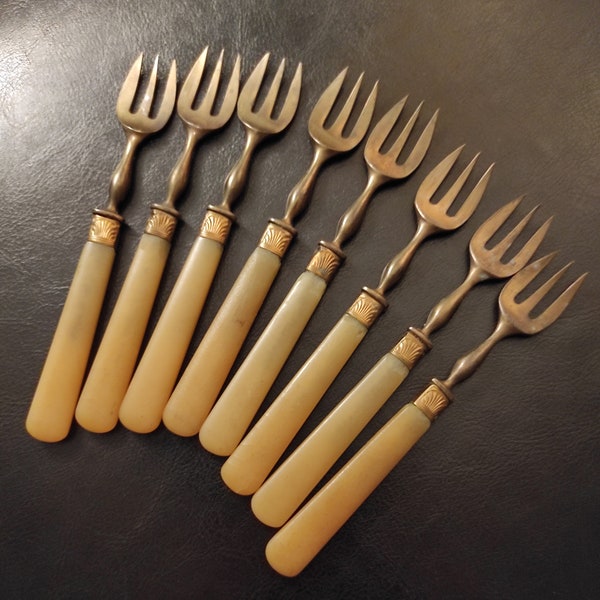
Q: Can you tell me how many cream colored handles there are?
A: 8